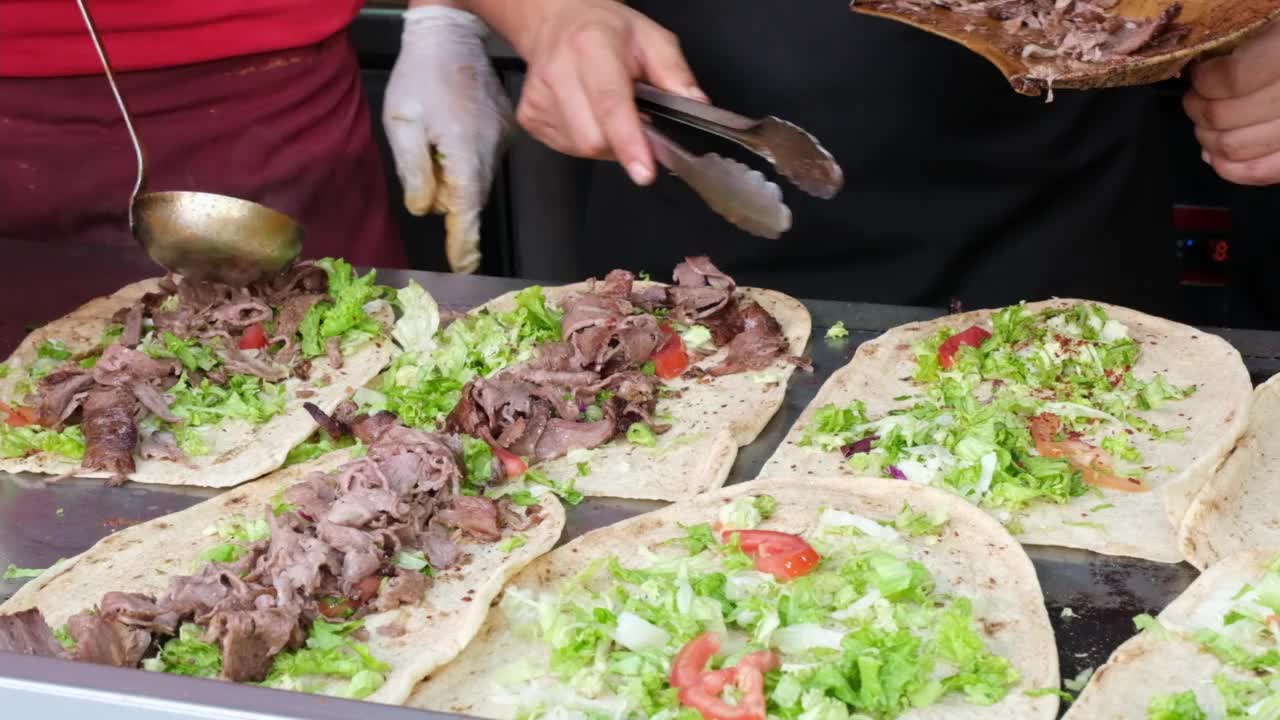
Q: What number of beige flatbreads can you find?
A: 7